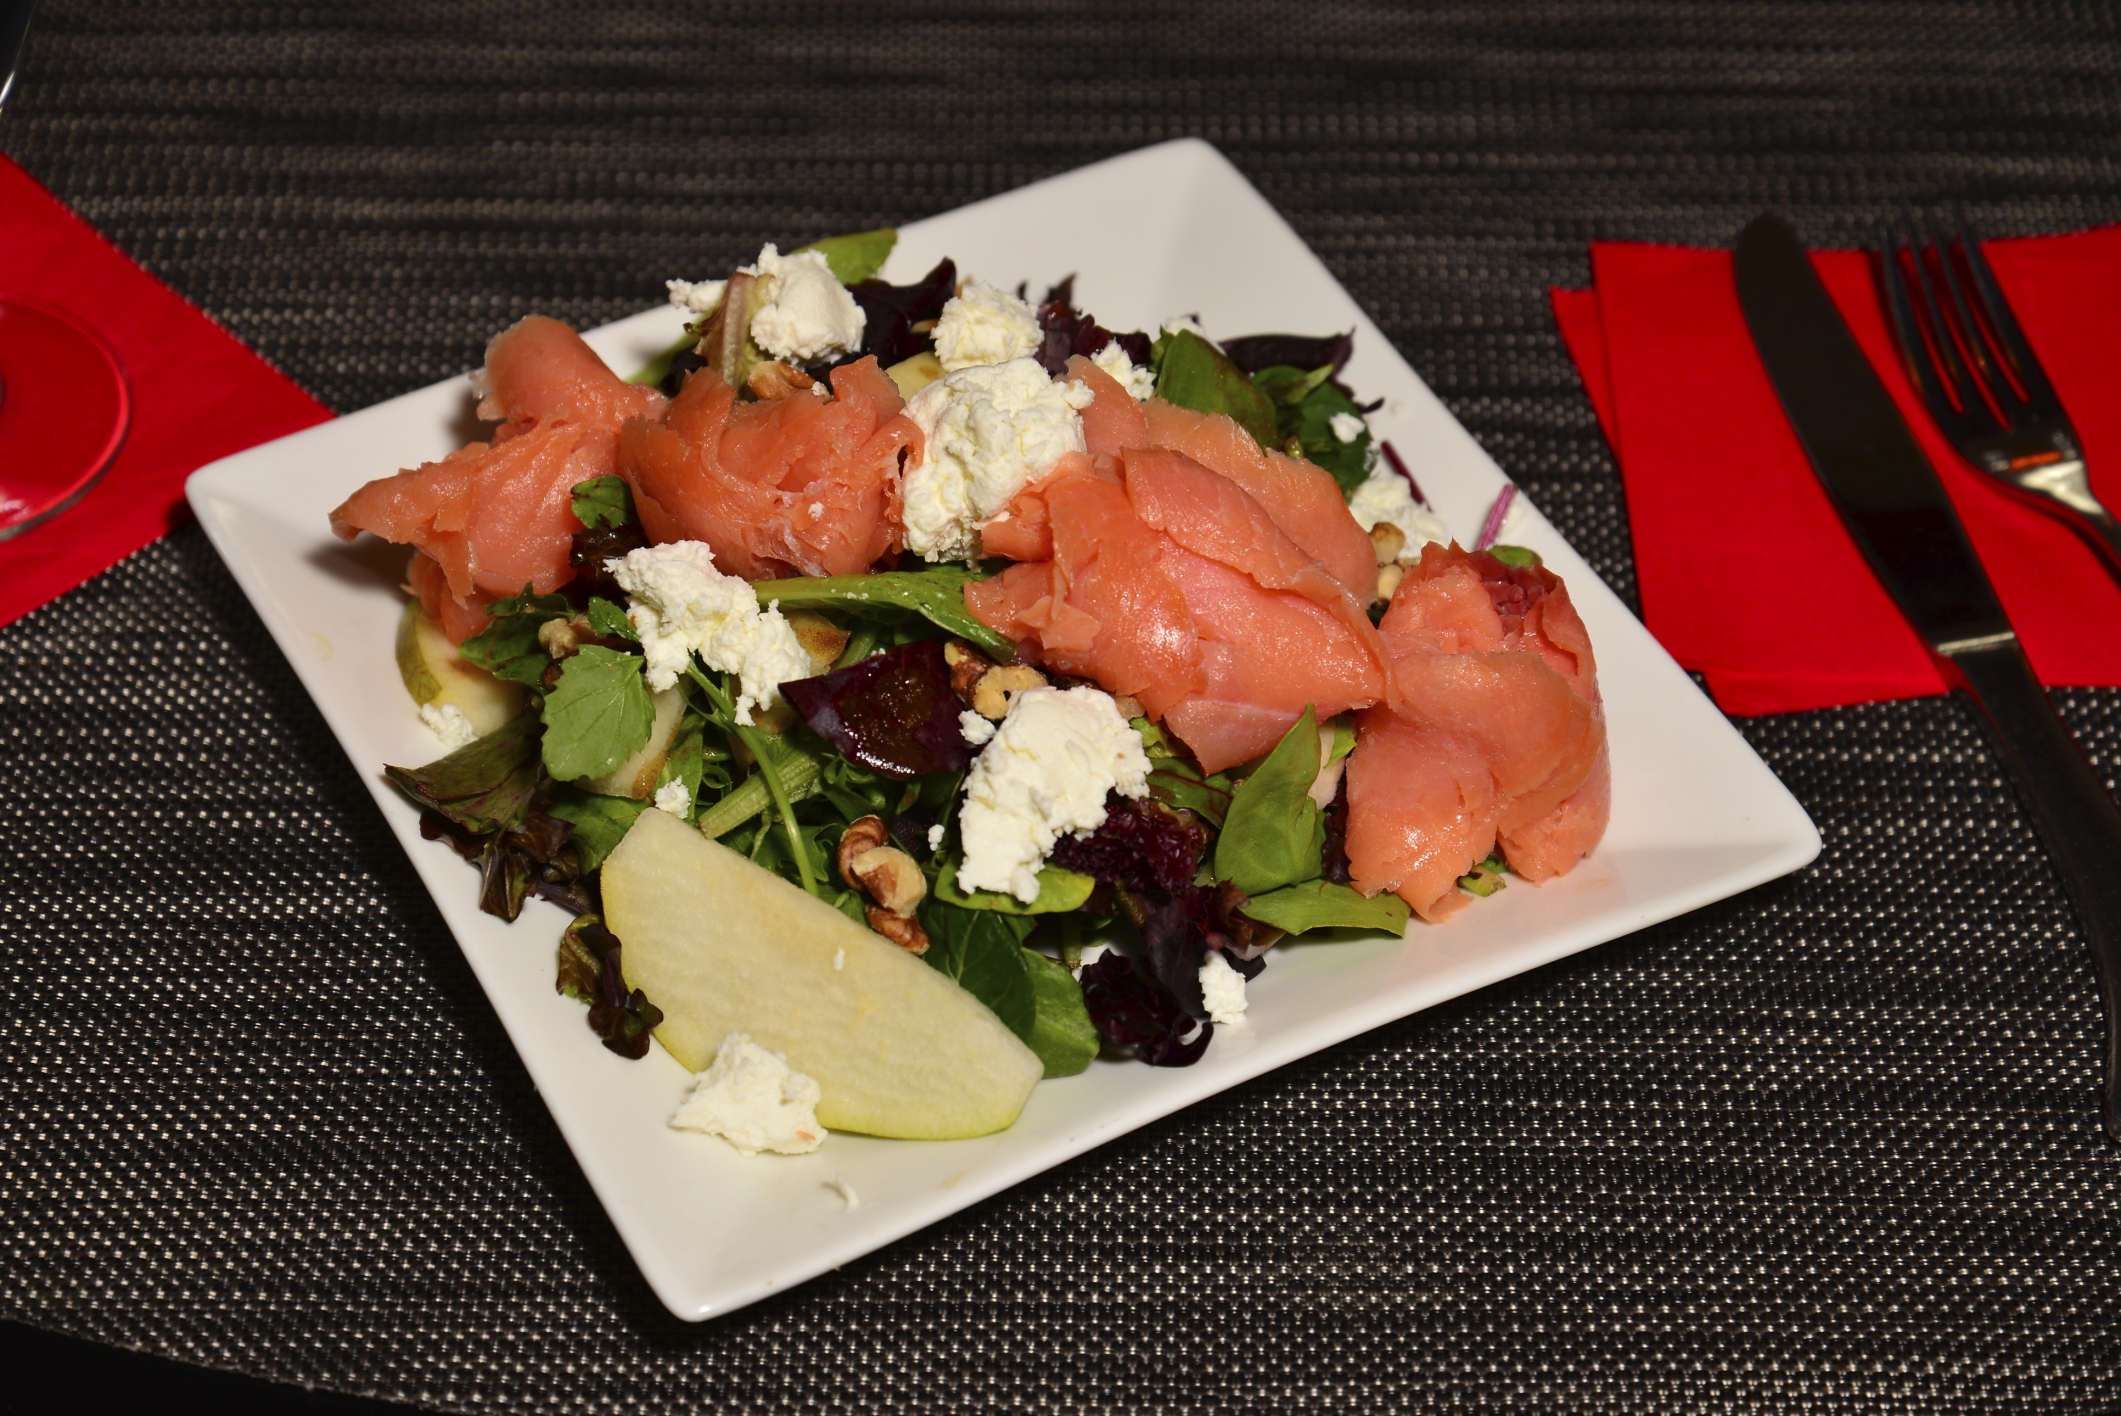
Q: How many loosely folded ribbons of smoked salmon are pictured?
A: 4